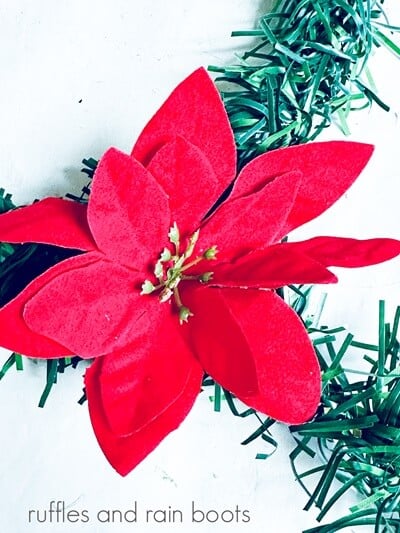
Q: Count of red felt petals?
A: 14